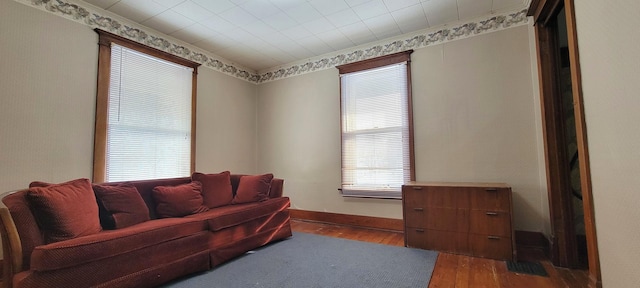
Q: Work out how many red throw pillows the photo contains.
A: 5